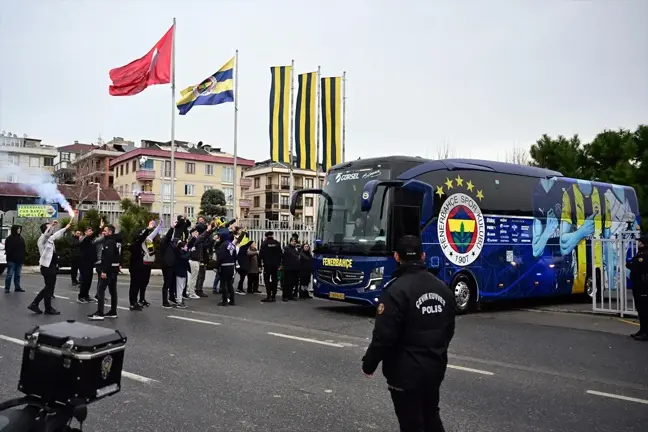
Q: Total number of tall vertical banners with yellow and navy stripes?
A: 3